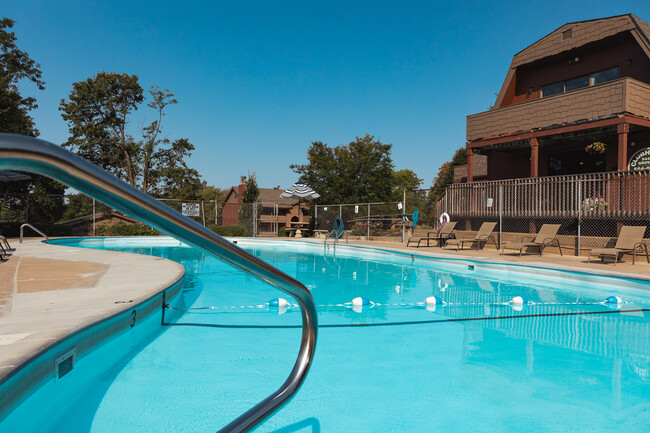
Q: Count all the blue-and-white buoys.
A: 5